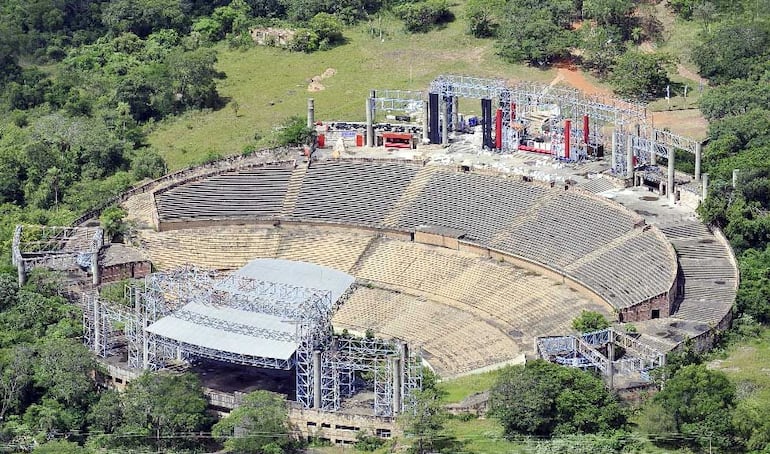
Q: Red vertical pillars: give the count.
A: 4